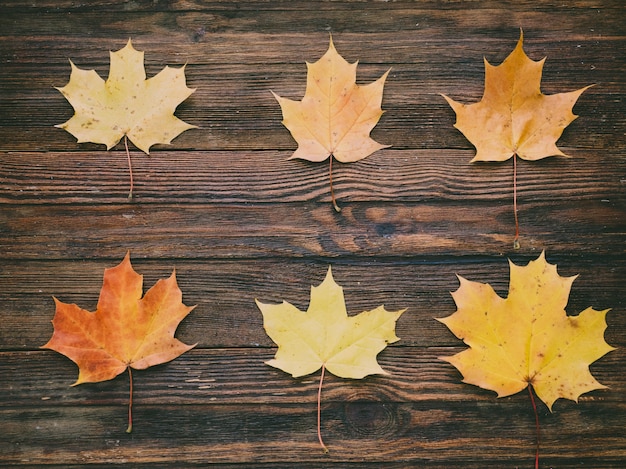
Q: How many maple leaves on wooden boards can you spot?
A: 6